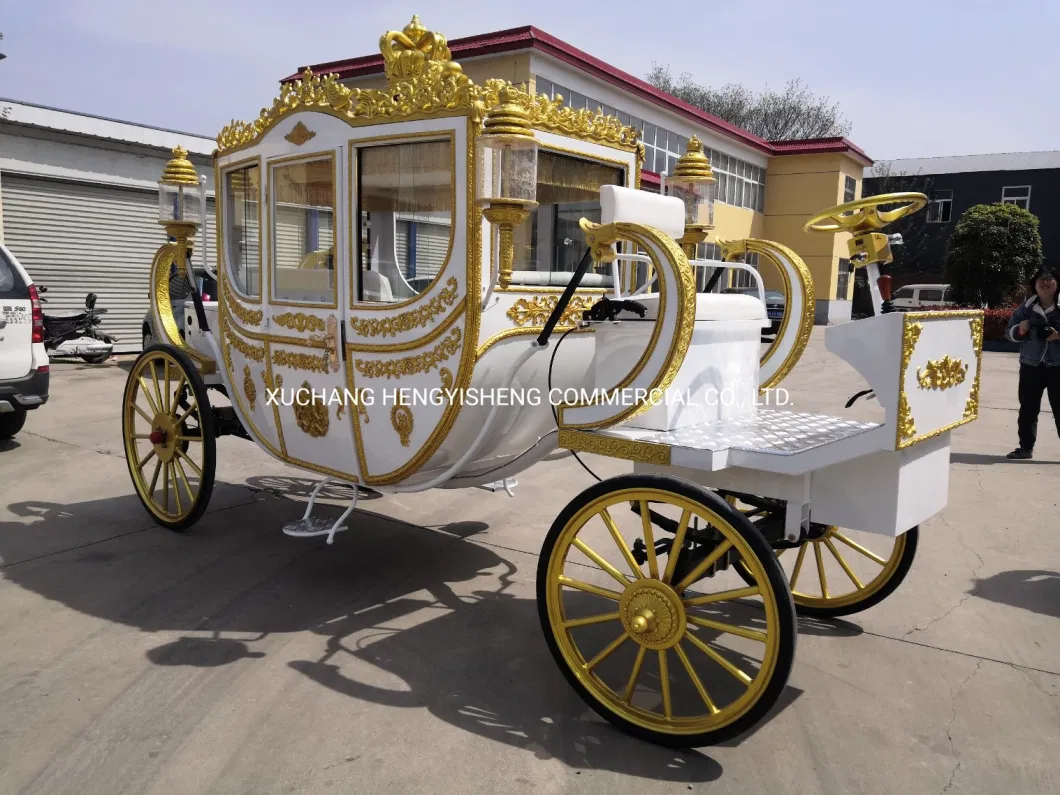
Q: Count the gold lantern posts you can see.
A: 3